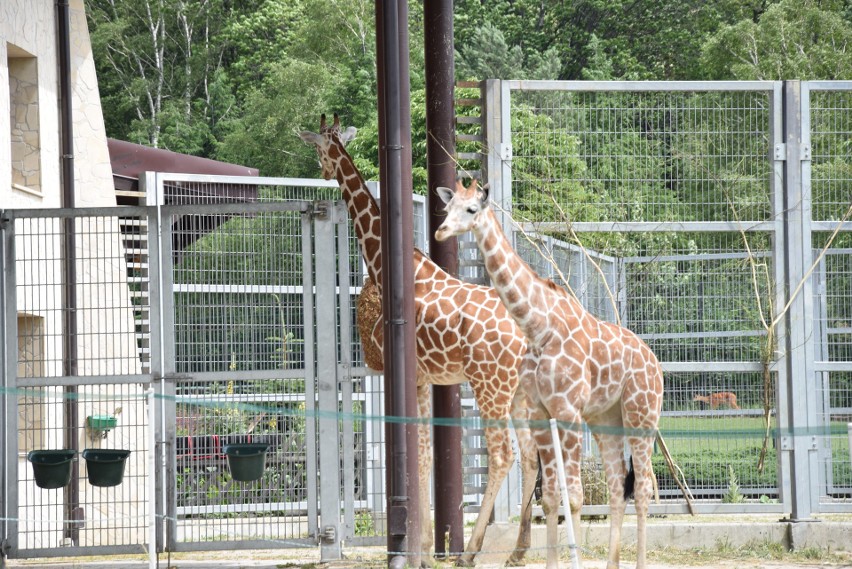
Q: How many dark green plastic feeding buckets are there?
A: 3